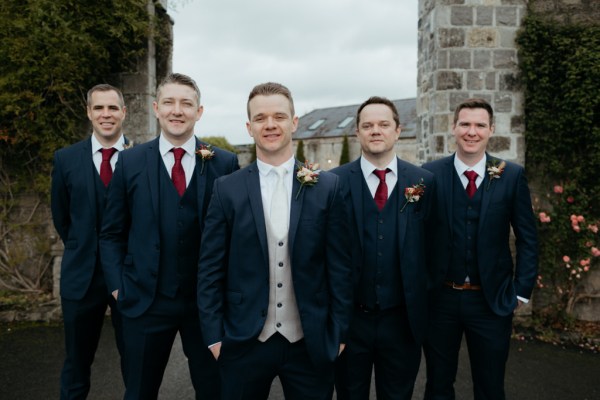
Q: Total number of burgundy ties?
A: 4